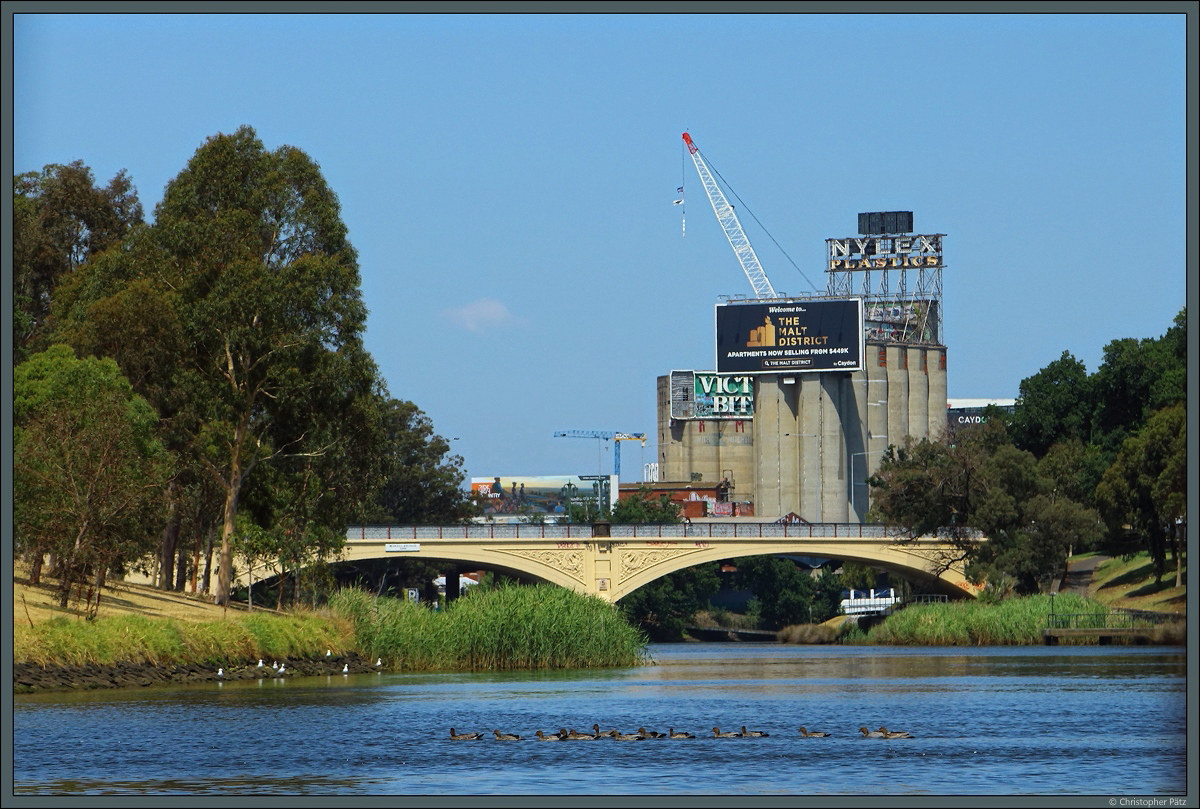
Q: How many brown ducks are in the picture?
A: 14